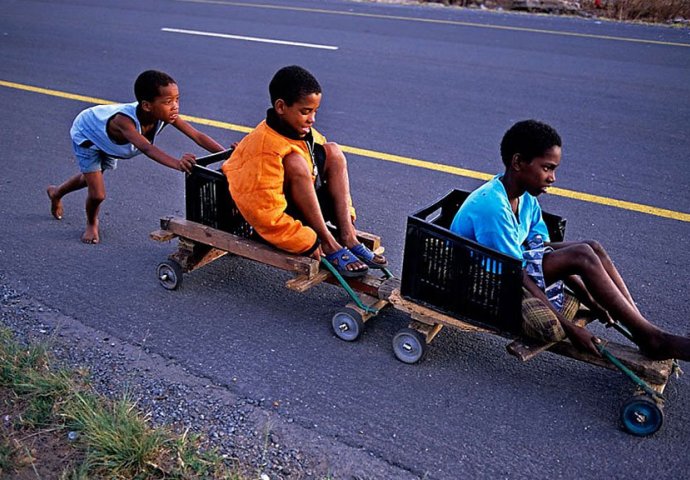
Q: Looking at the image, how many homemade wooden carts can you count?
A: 2